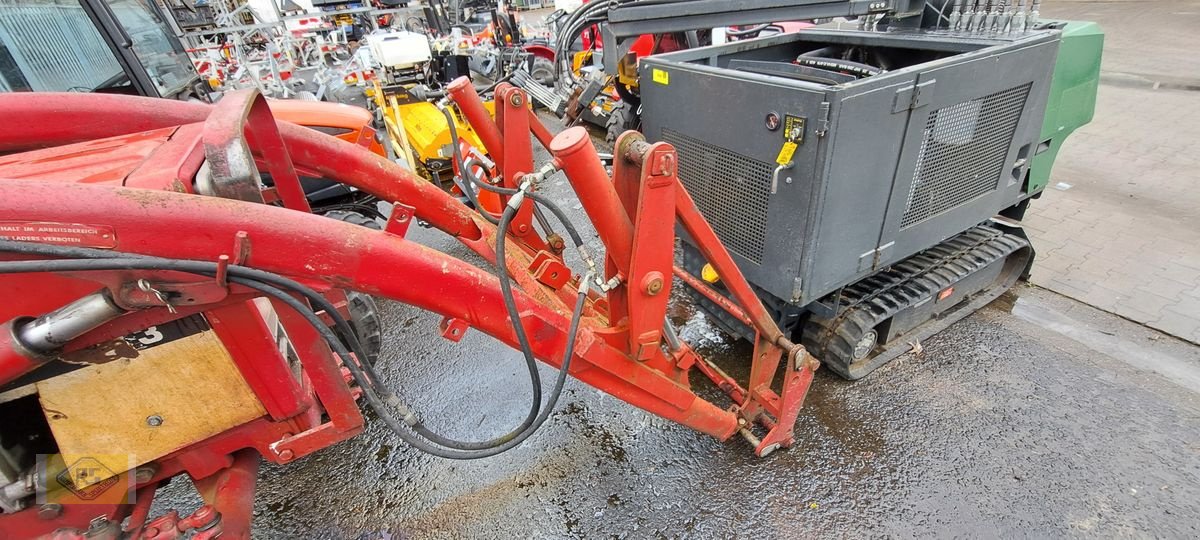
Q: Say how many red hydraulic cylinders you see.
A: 3